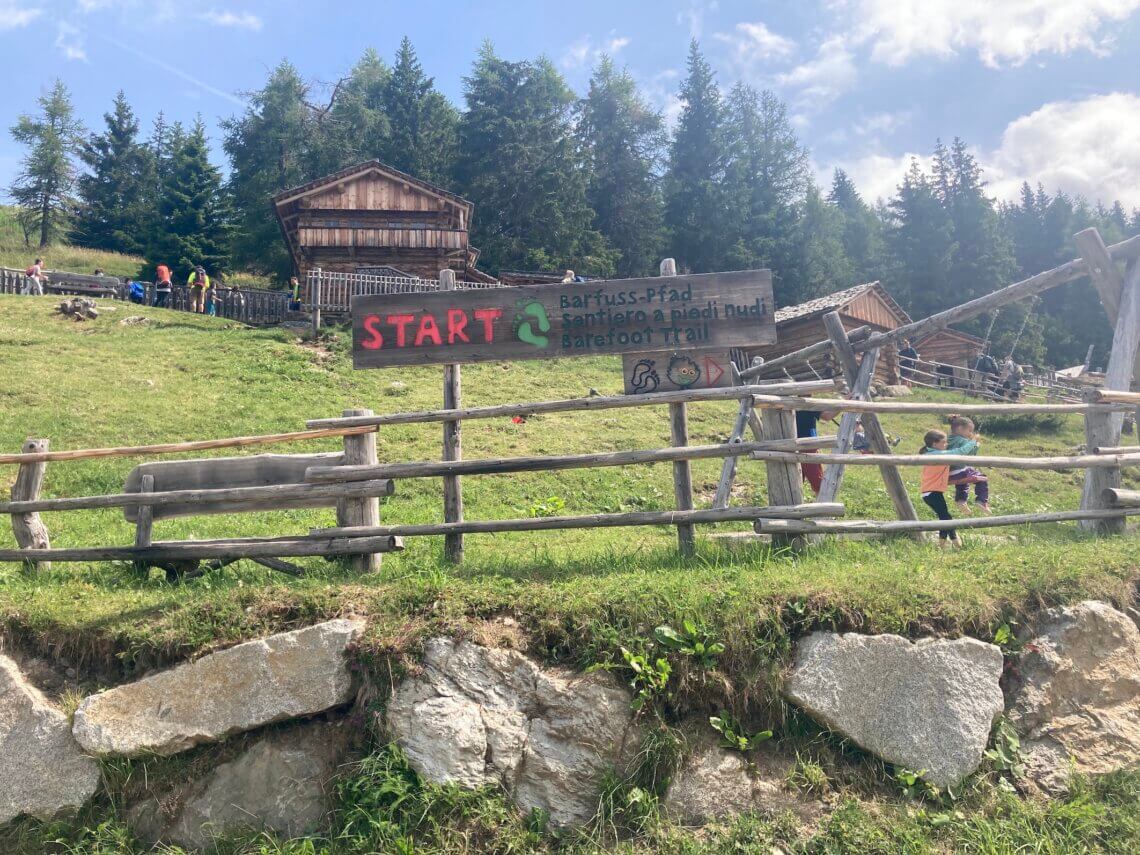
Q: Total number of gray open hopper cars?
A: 0